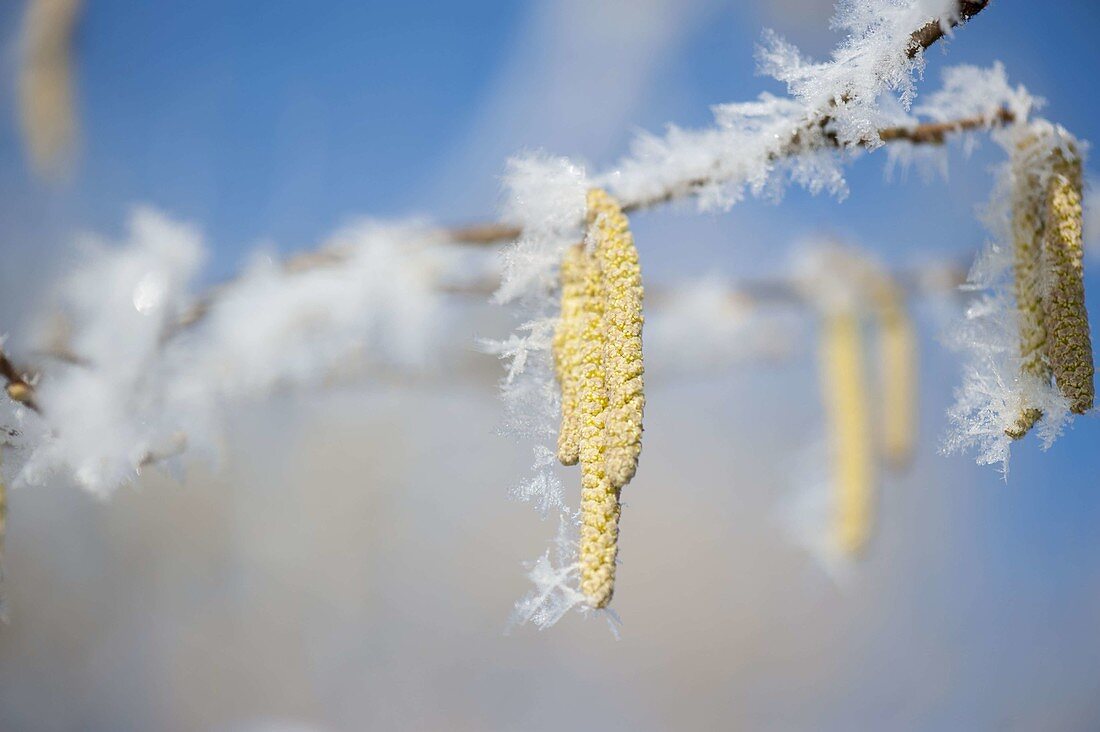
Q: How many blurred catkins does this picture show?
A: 3